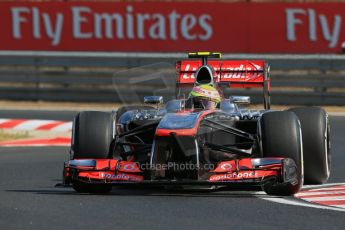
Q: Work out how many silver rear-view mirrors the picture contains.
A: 2